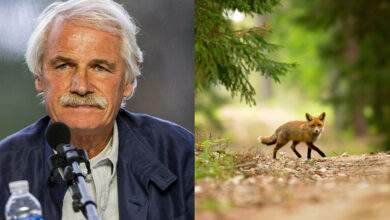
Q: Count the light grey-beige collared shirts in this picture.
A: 1